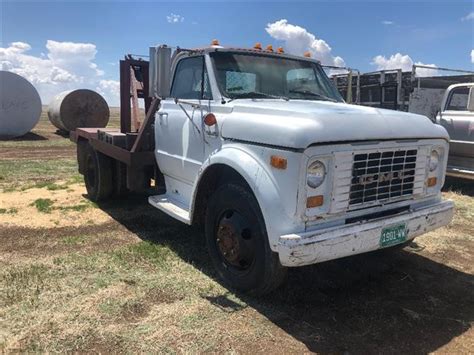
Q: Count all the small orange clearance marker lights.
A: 5